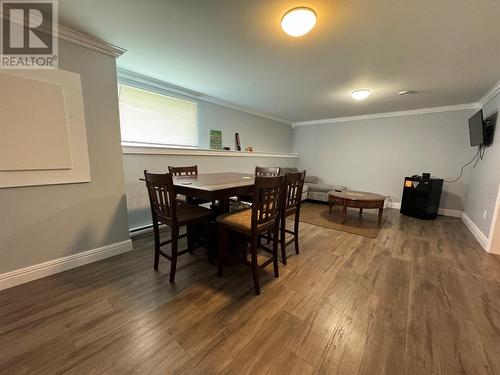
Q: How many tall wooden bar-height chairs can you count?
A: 5